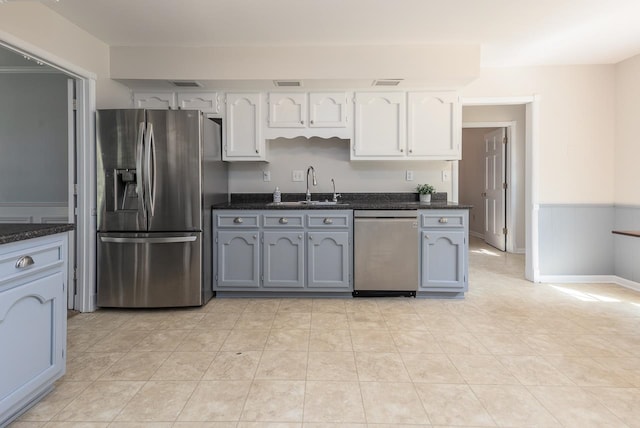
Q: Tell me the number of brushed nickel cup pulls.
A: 5